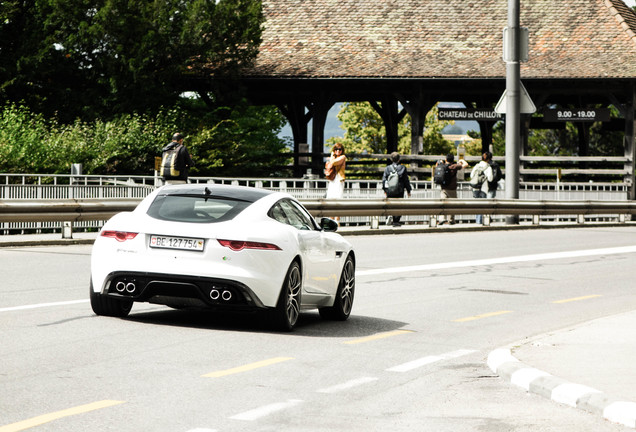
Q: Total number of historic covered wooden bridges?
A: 1